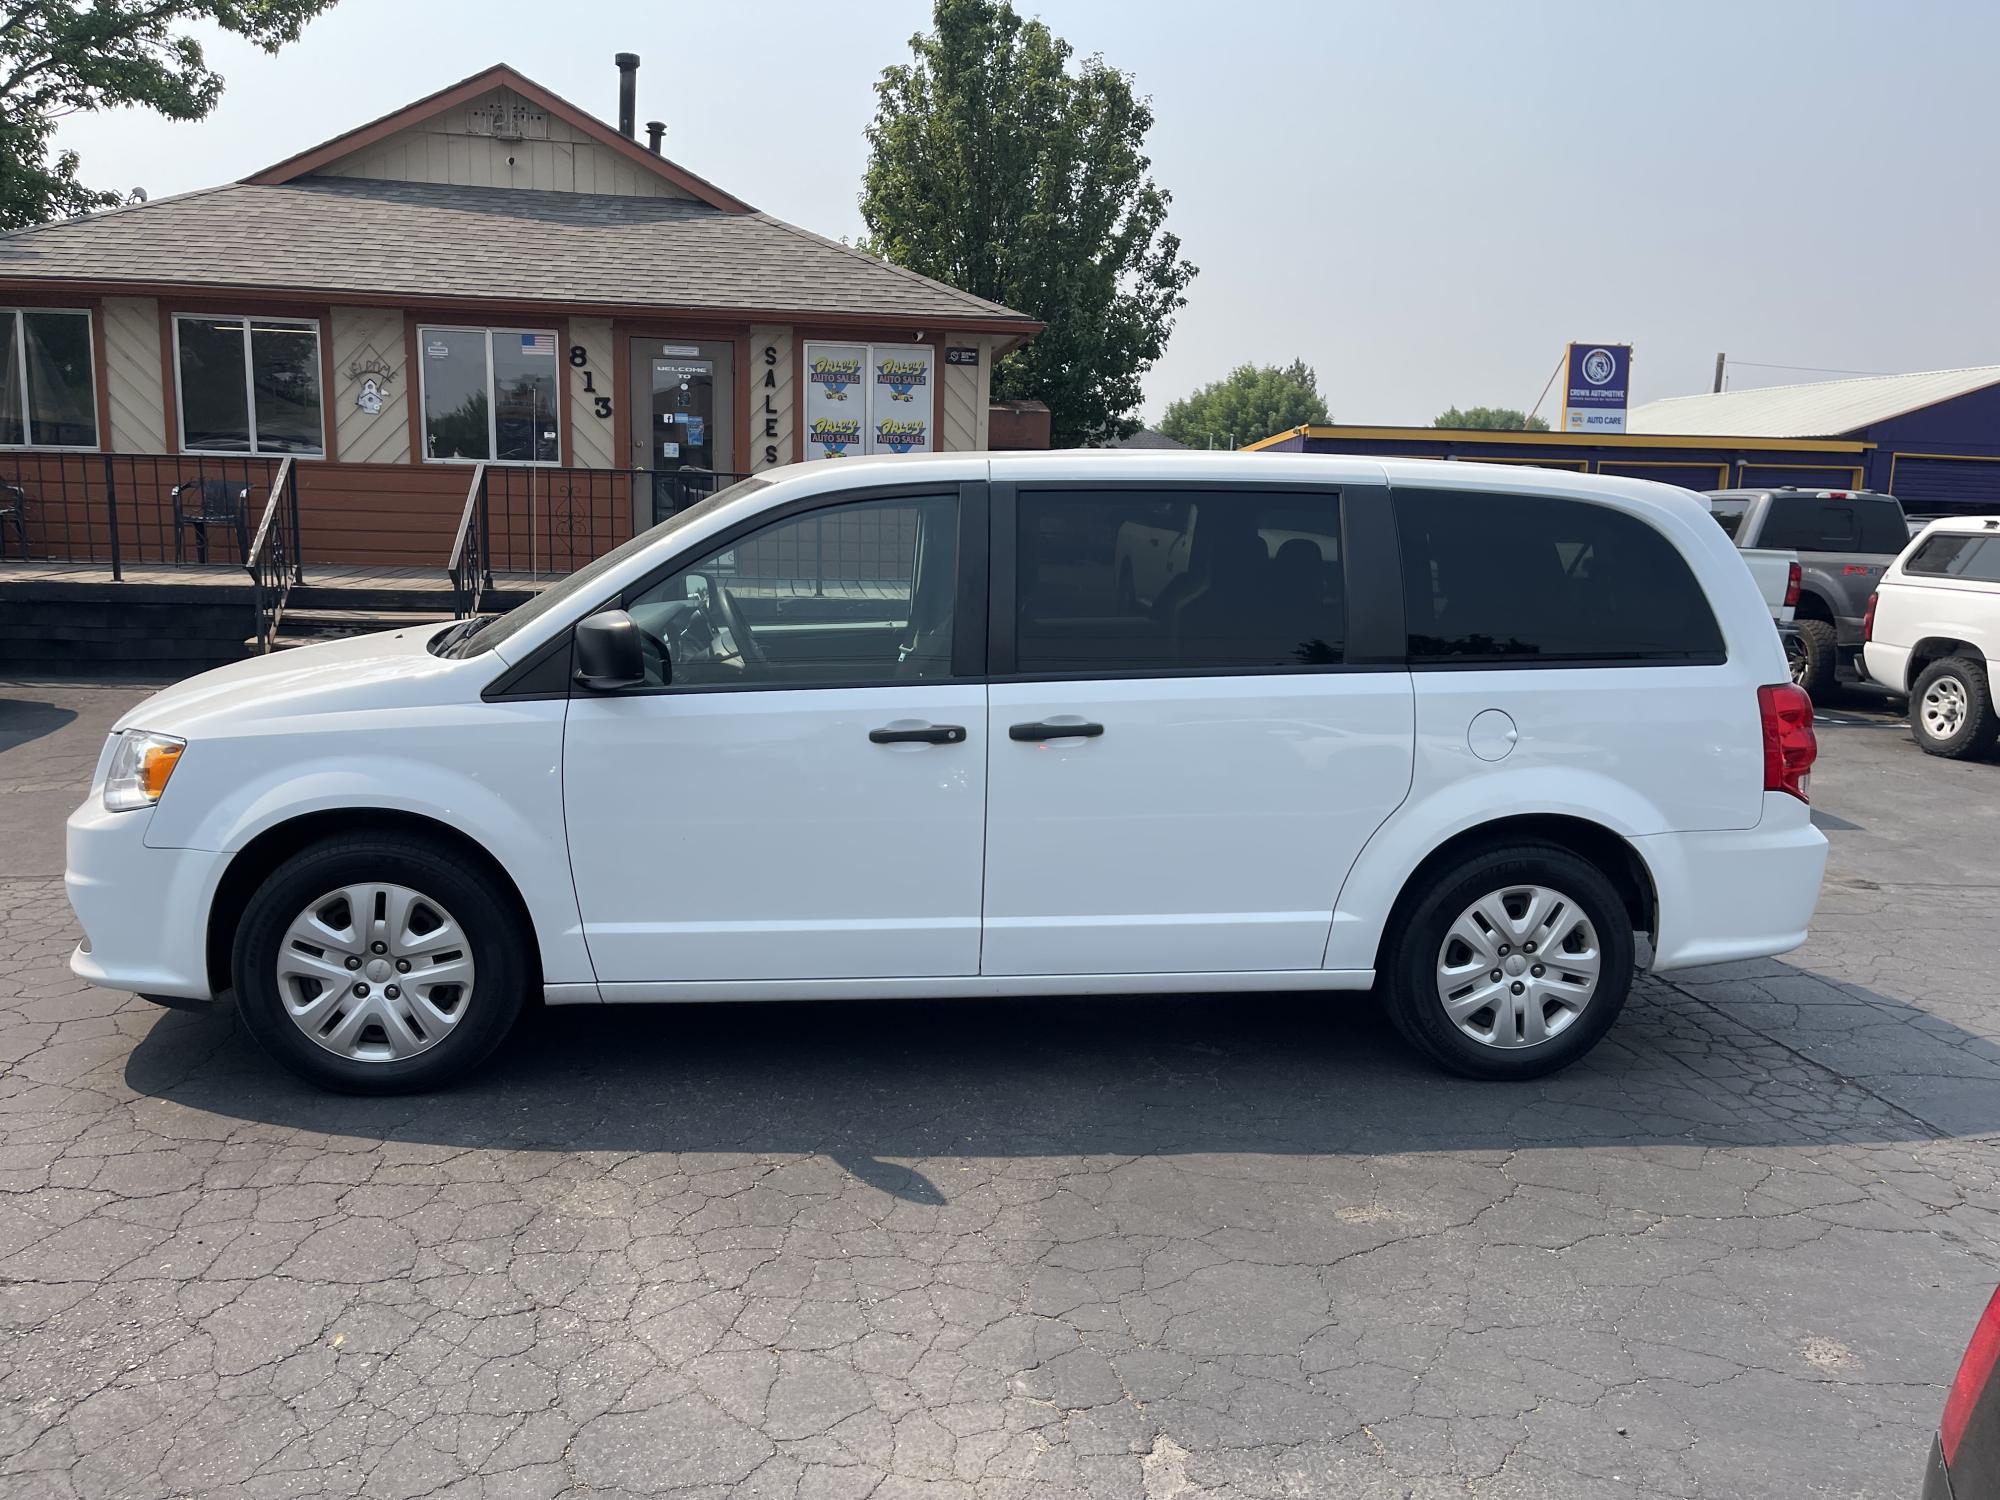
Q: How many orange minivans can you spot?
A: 0